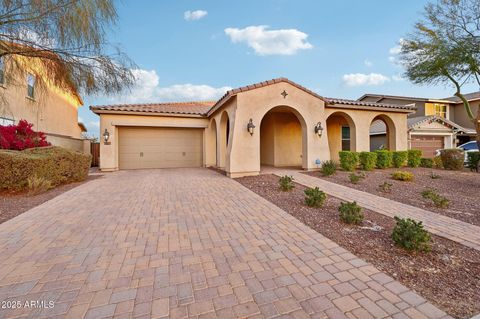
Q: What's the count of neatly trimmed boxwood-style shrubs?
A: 5